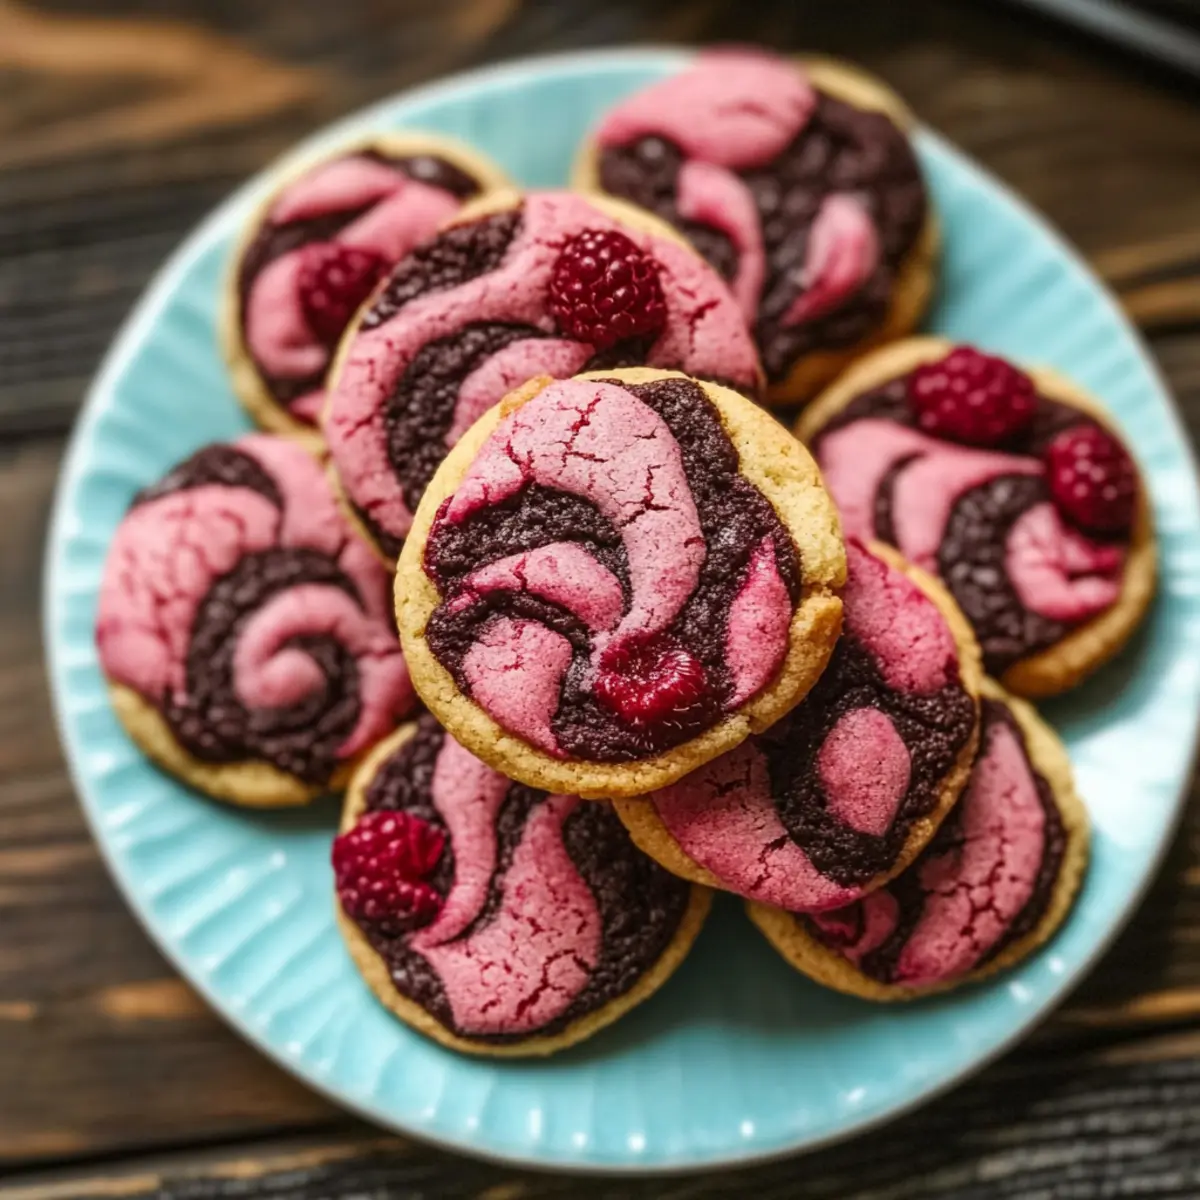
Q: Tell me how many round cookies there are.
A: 9